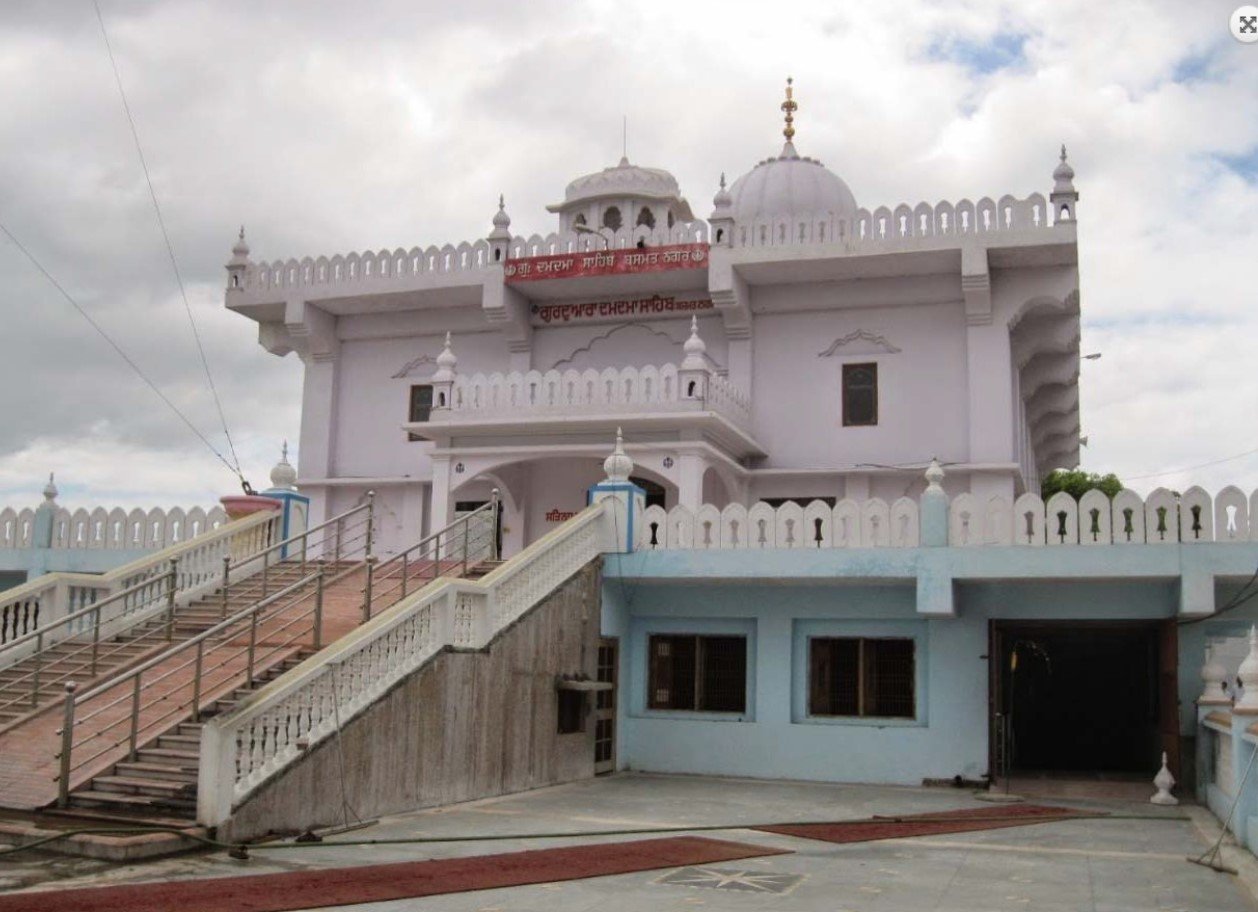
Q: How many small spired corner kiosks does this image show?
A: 6